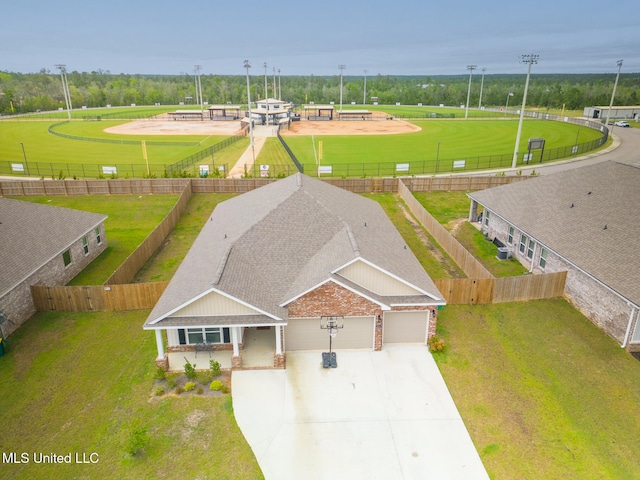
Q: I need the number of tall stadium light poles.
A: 14